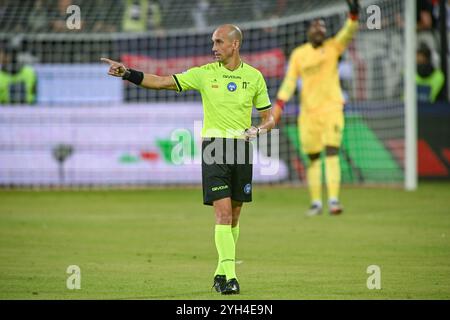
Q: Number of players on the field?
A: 1